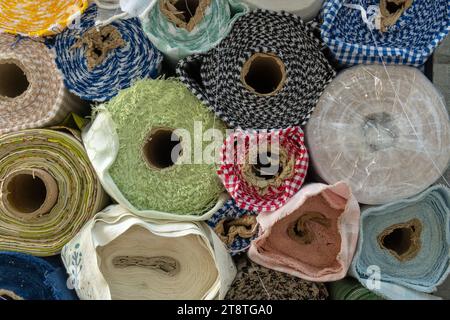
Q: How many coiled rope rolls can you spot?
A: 0